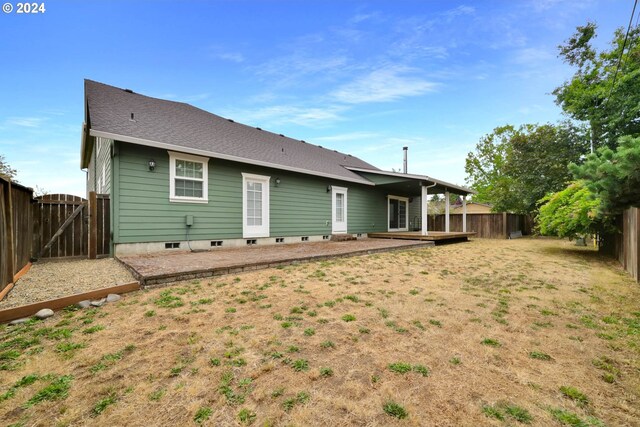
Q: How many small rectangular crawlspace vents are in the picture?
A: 7